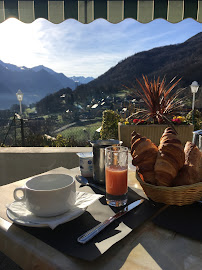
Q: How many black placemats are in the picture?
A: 2